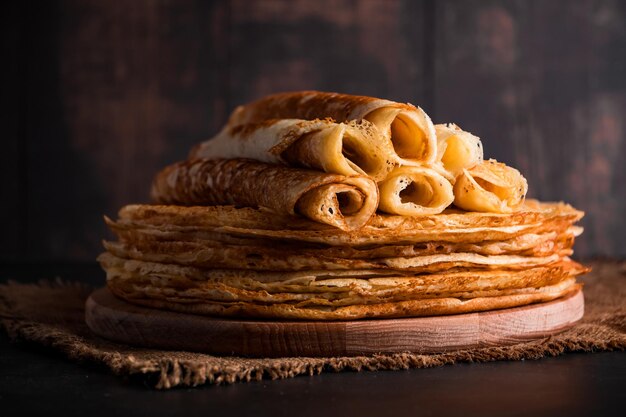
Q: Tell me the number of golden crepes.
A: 6